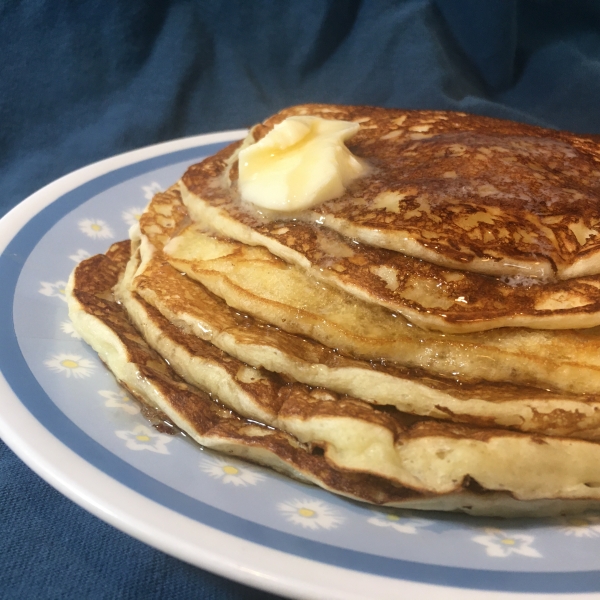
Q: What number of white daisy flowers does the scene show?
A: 14